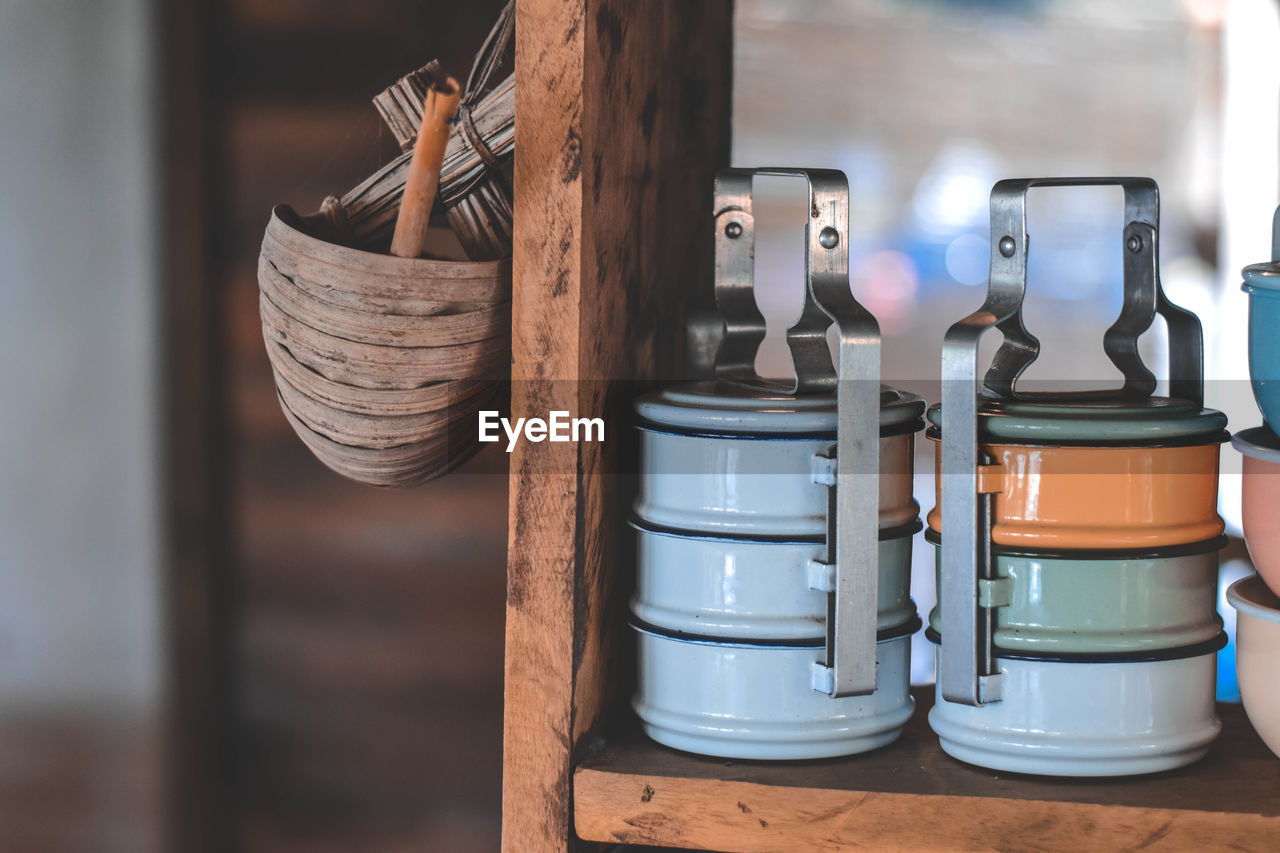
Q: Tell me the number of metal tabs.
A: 6